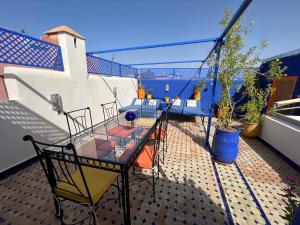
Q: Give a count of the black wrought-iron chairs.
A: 6